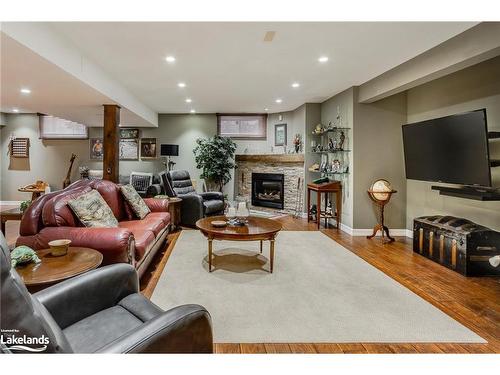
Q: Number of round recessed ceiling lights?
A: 10